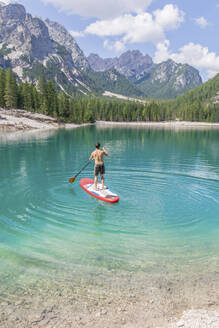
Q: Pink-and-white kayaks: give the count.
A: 0